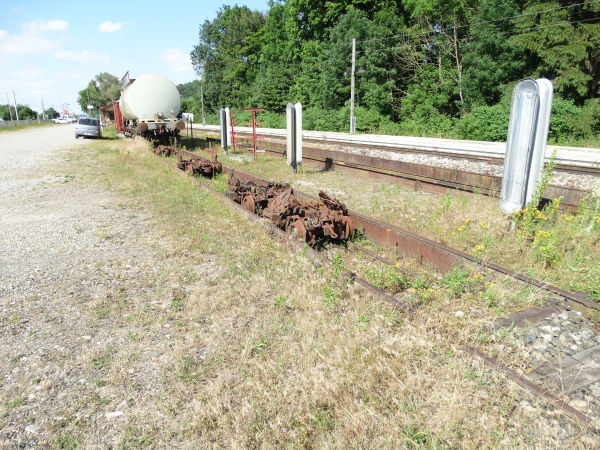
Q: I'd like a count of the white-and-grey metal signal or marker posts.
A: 3